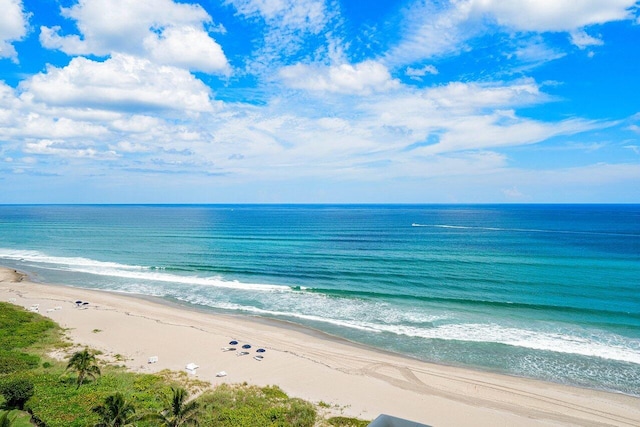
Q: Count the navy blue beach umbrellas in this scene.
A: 5